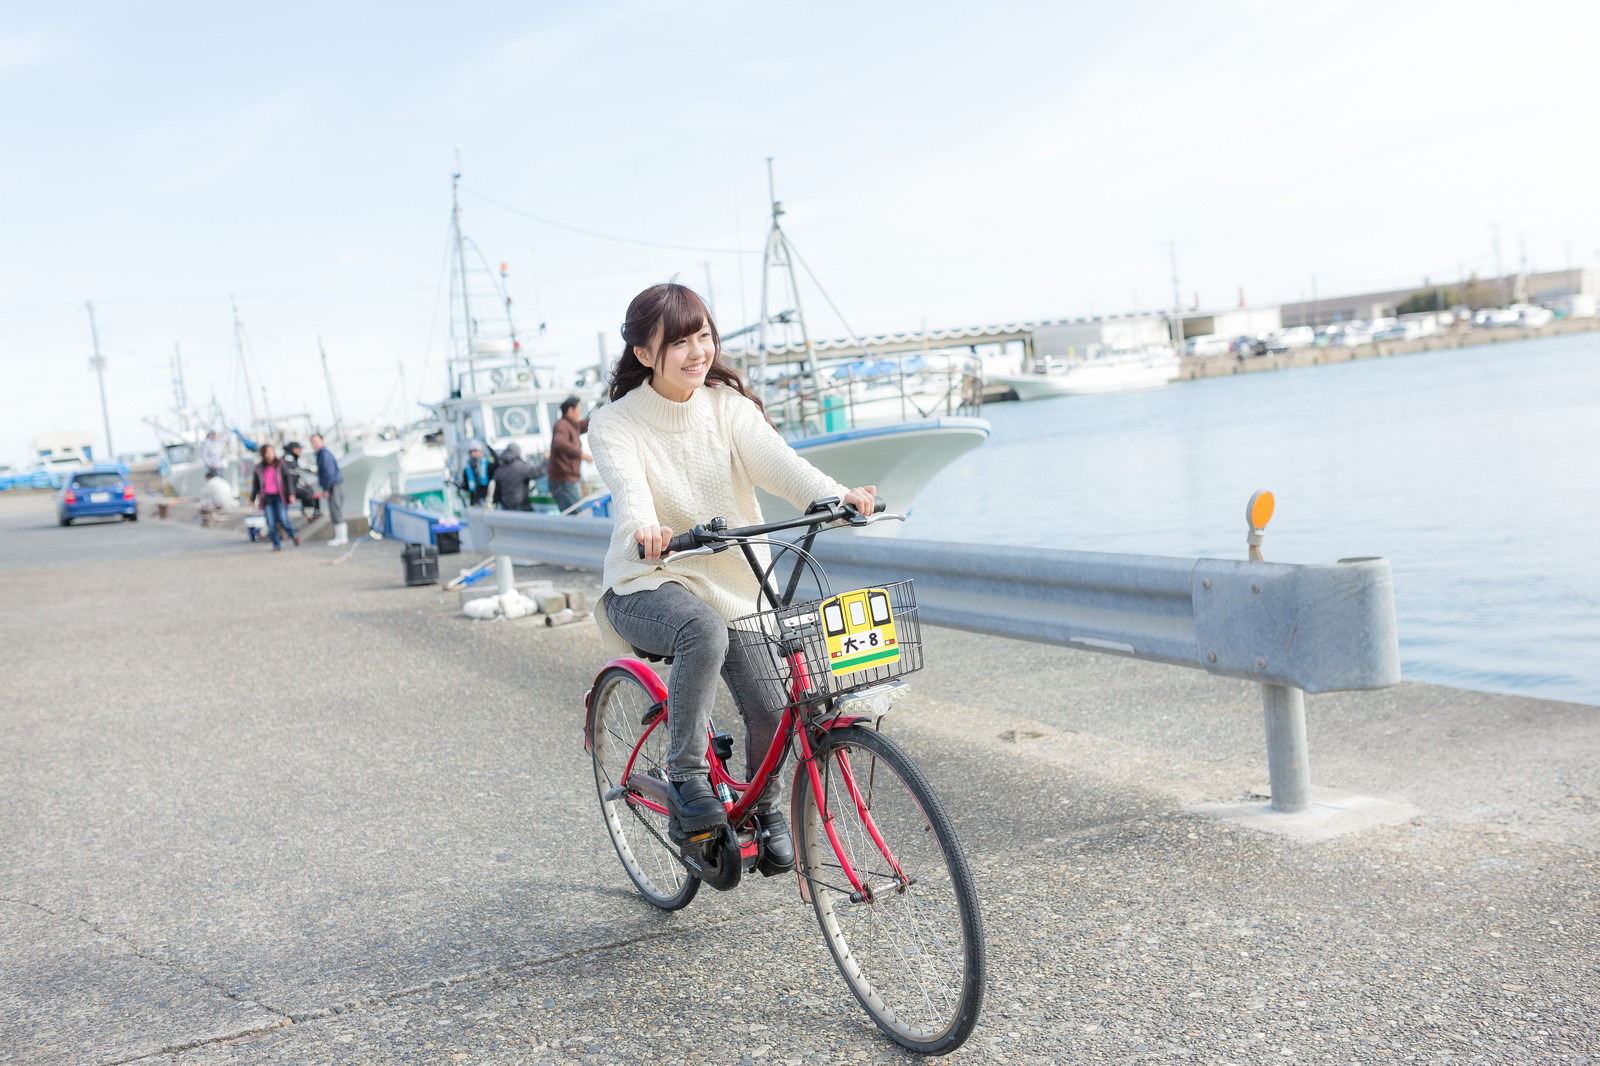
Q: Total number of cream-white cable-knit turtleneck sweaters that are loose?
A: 1